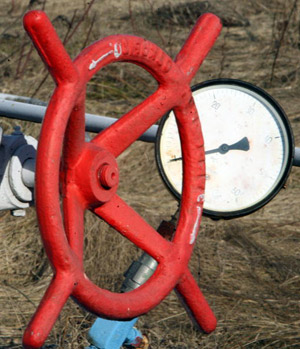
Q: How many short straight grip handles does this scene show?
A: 4